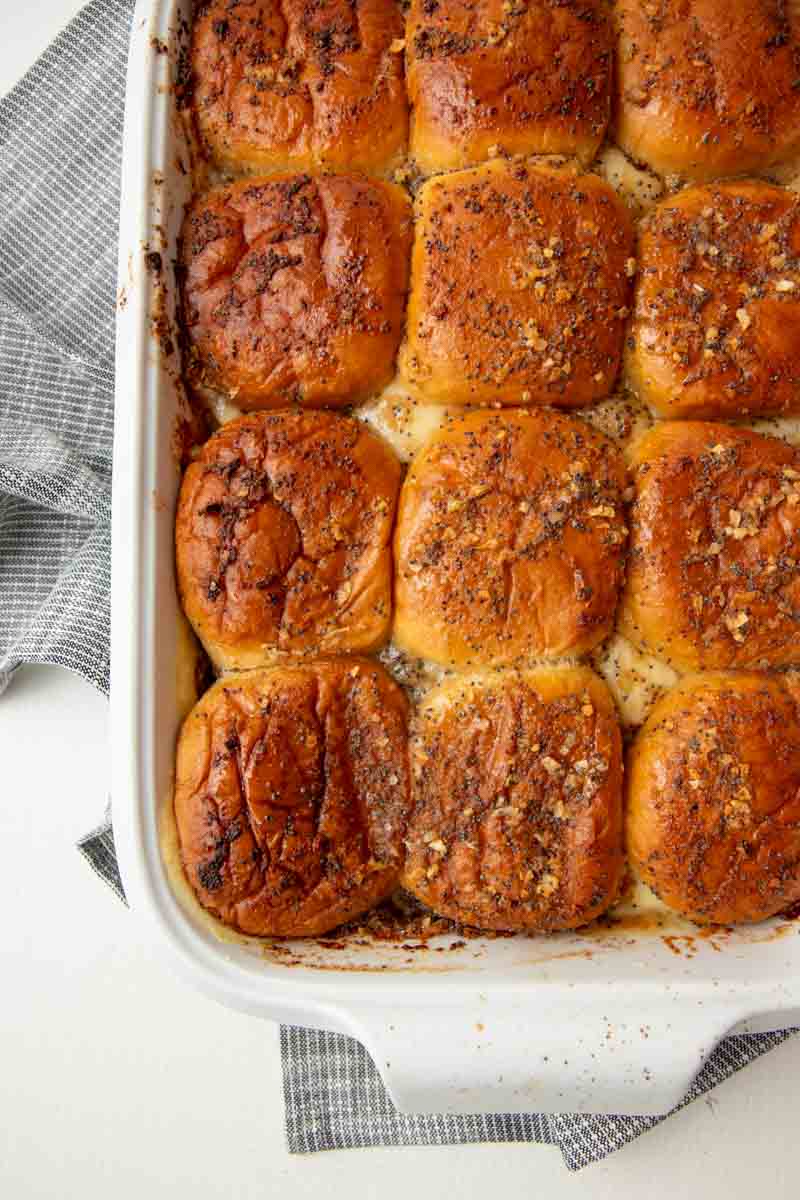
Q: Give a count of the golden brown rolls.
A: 12